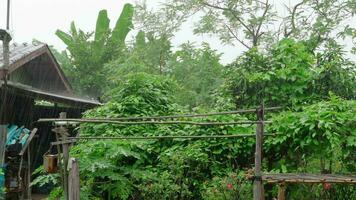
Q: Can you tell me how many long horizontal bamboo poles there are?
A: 3